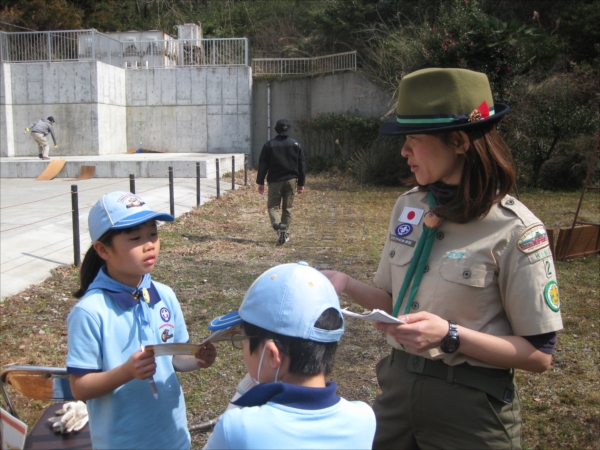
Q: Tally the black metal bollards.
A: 7